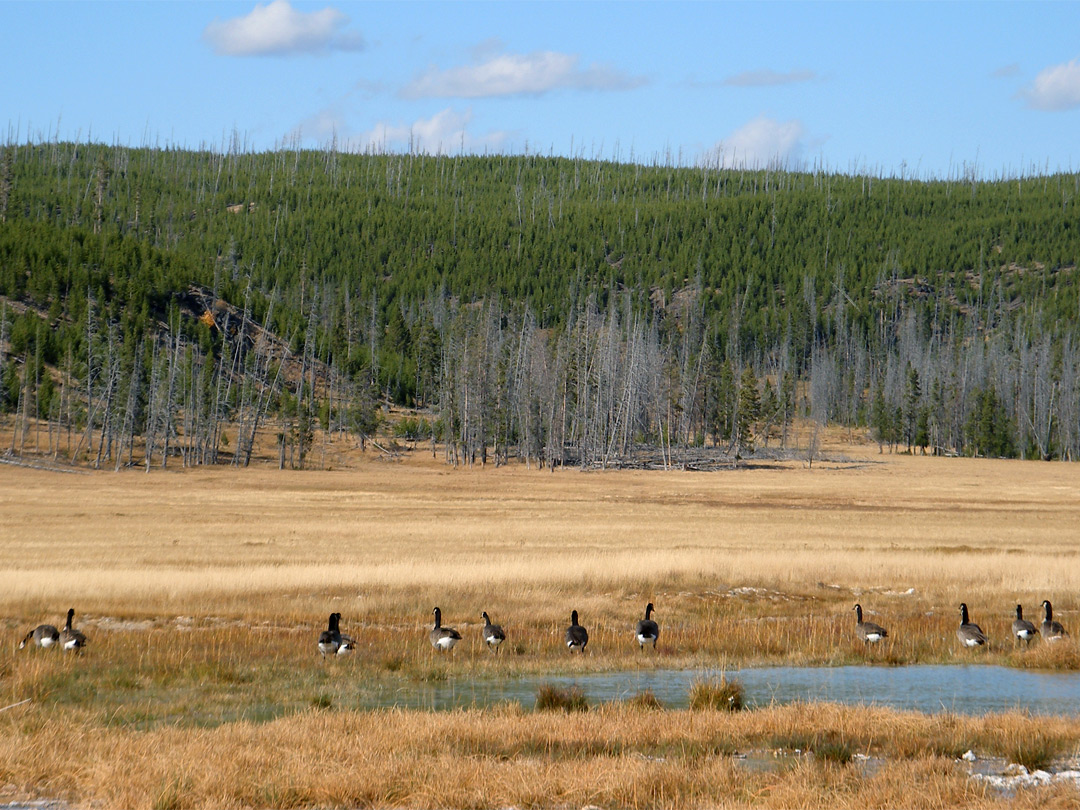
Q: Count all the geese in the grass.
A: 12